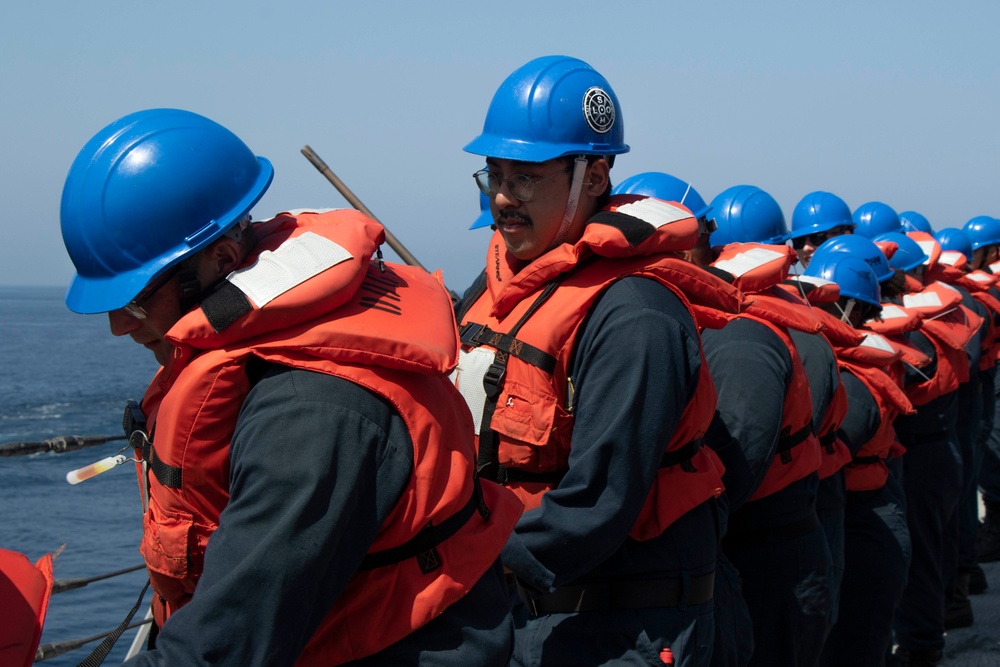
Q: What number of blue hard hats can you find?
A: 13